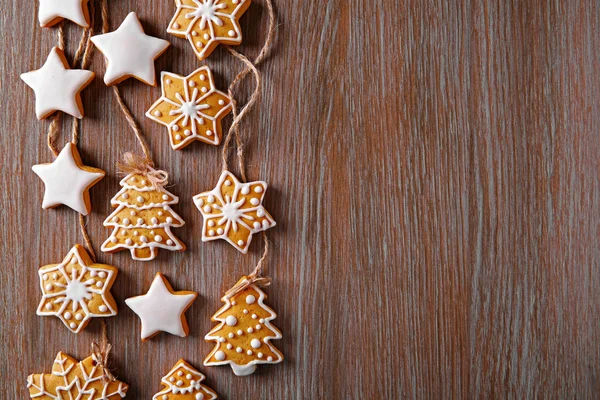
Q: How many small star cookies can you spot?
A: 5